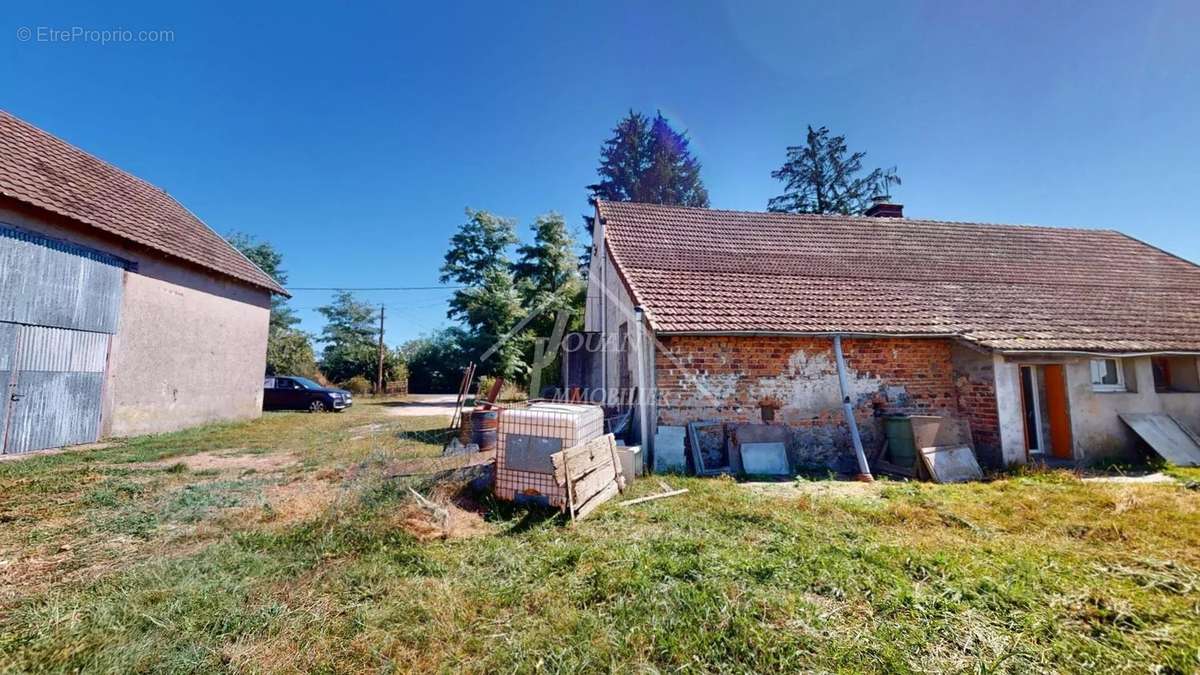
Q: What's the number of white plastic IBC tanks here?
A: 1